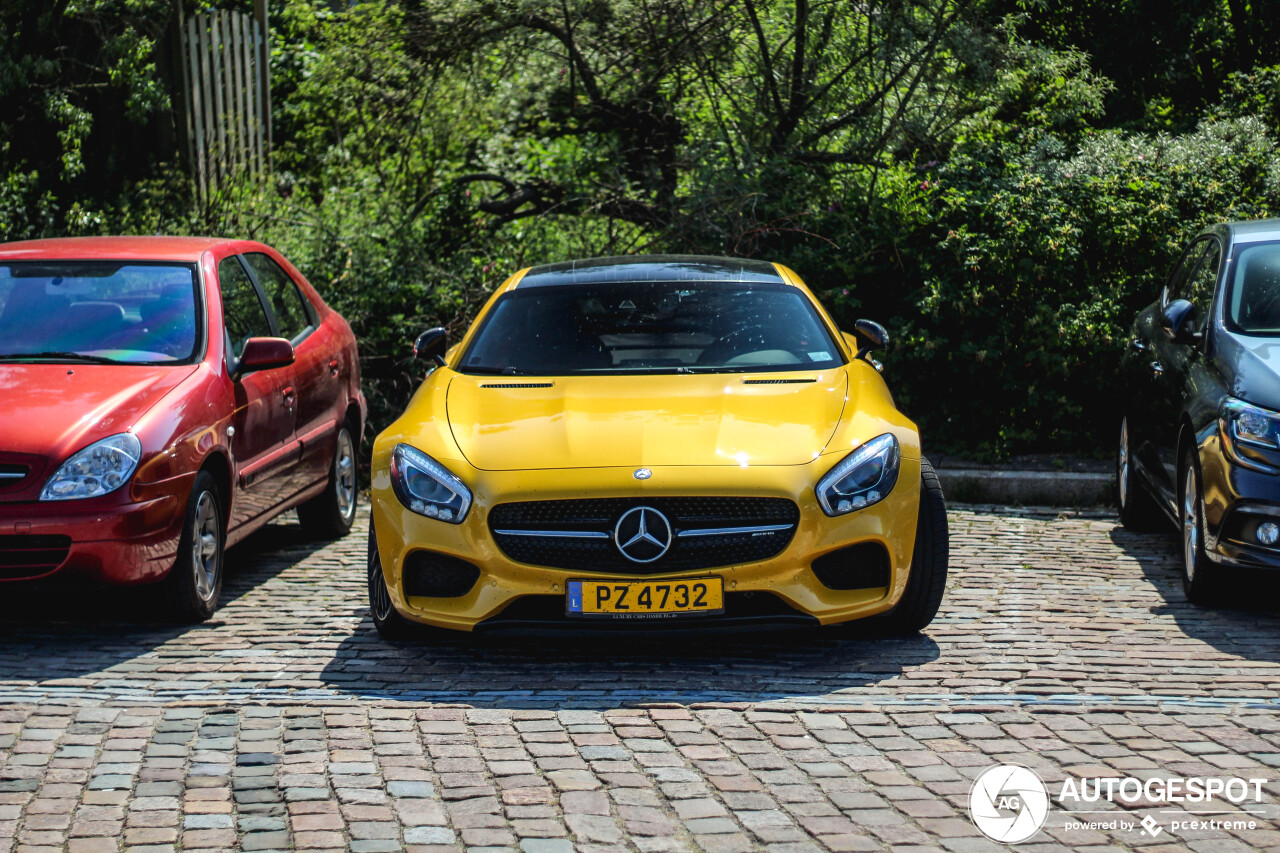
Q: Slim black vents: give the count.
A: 2